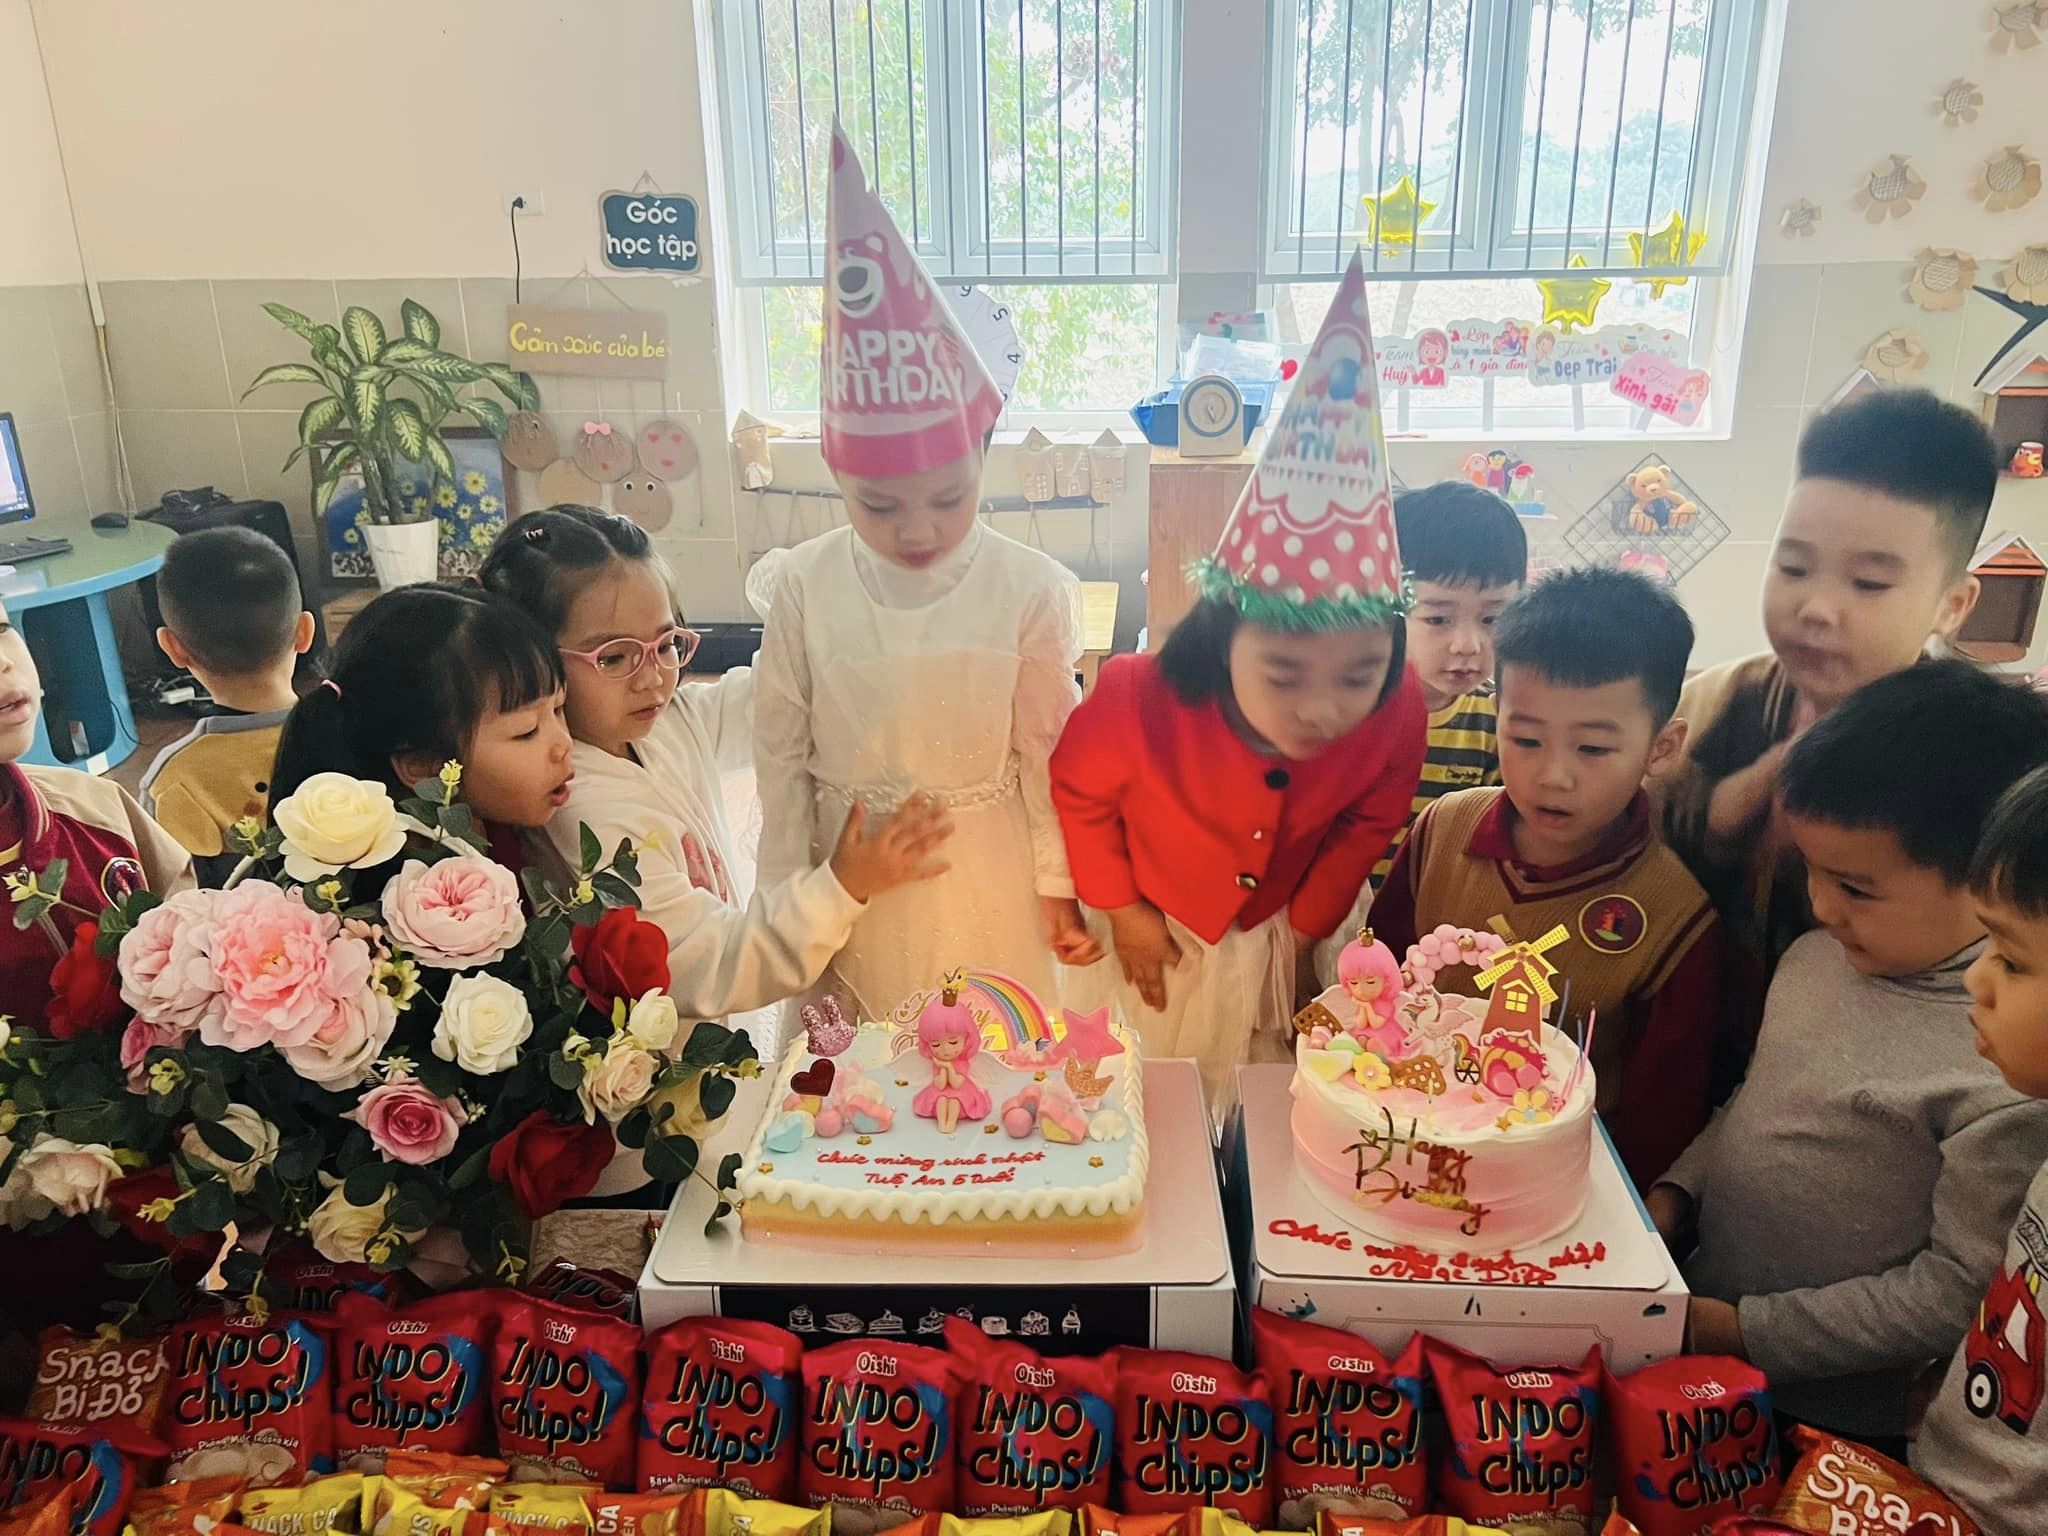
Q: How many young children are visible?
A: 11